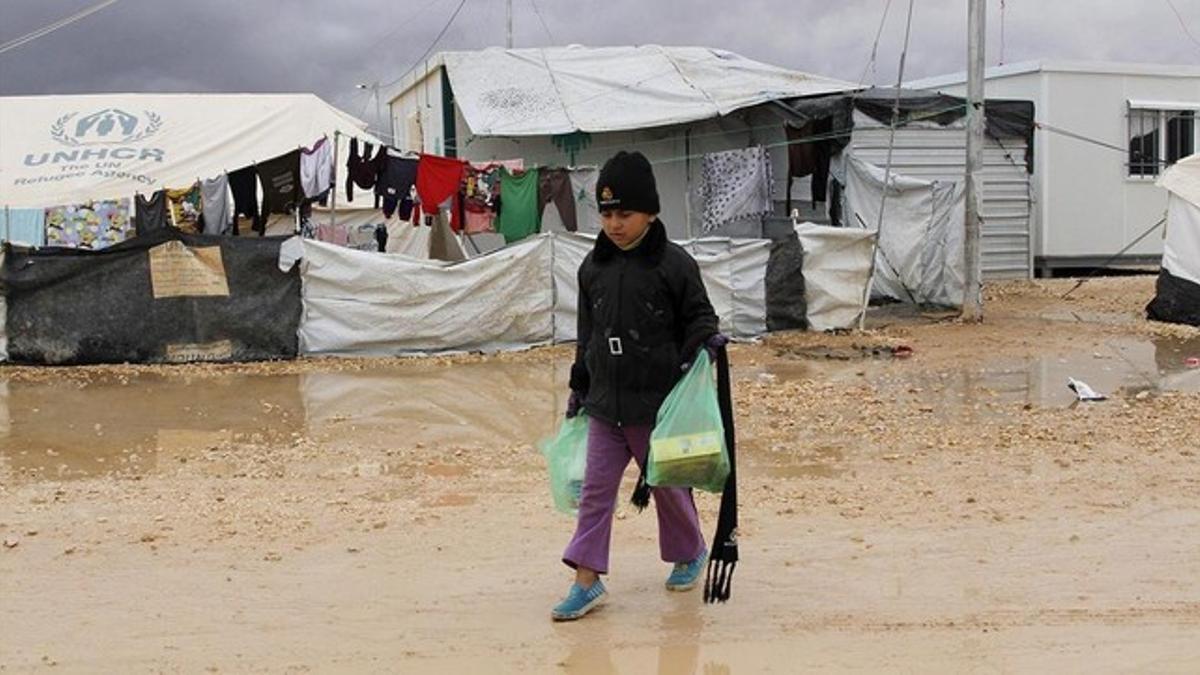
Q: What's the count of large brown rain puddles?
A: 2